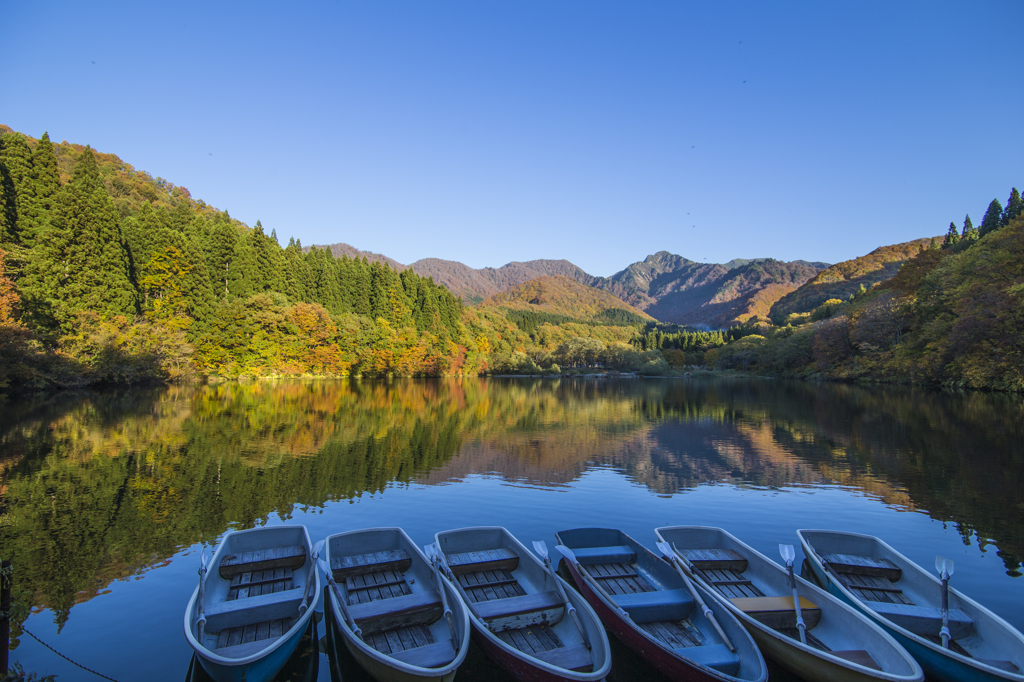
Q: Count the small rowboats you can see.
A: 6